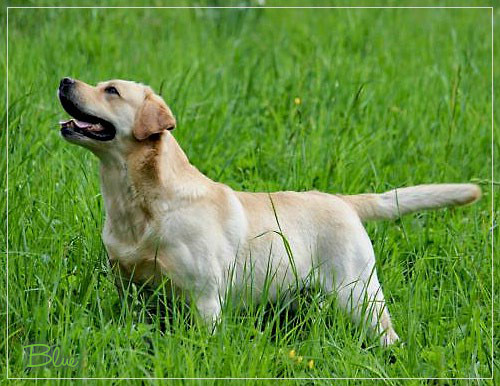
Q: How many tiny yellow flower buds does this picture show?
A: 4